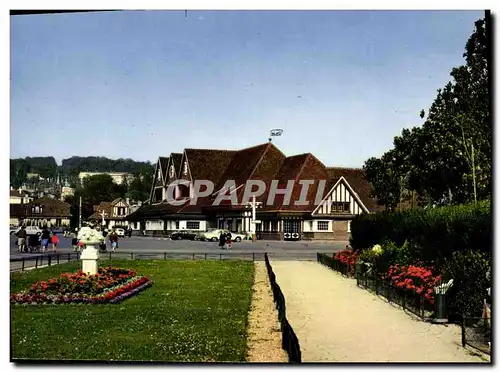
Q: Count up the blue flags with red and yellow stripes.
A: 0